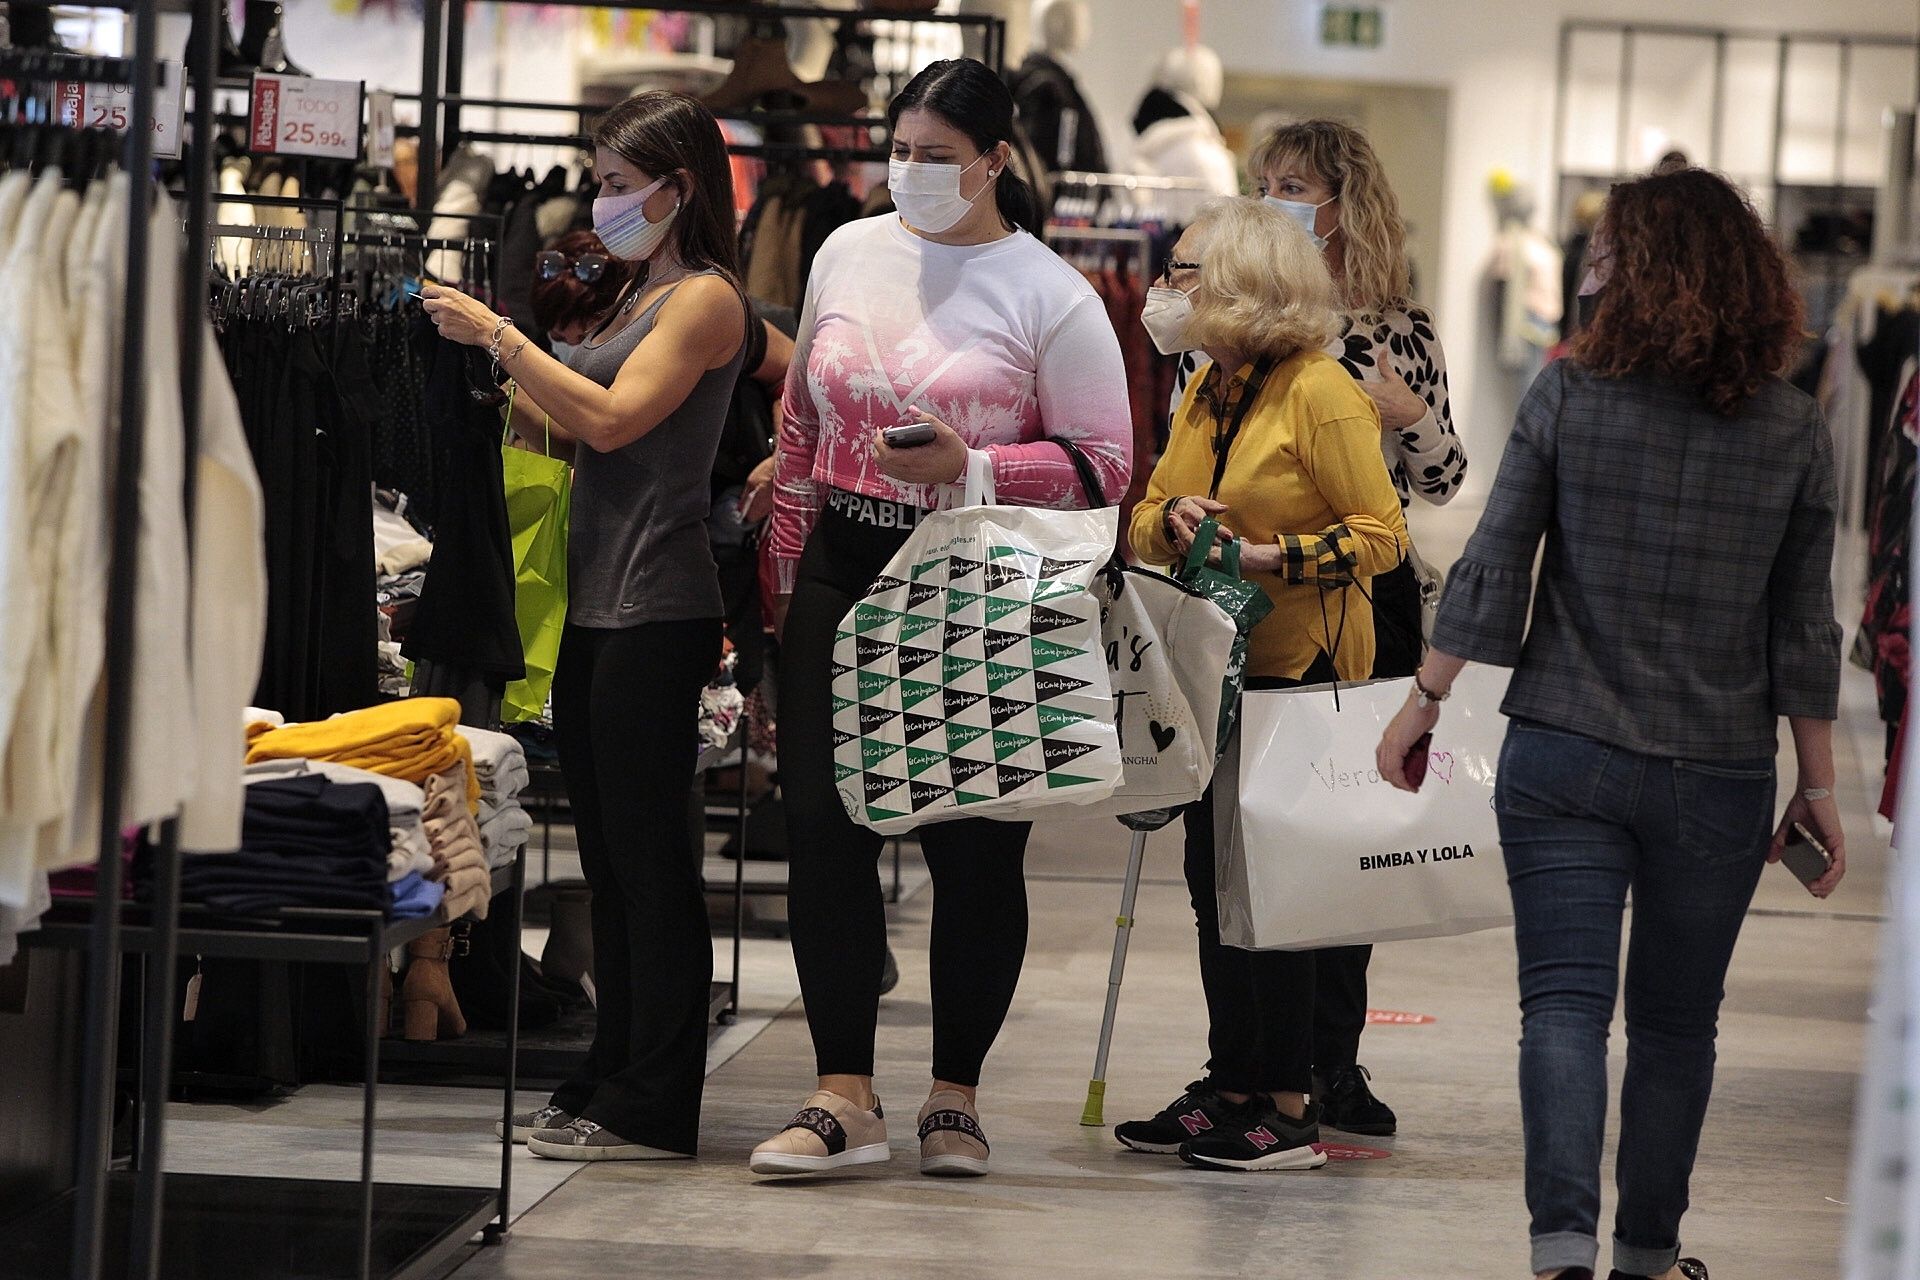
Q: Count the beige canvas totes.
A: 1